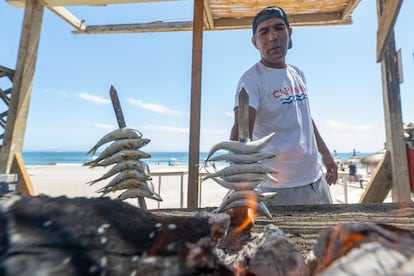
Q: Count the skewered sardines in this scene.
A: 14